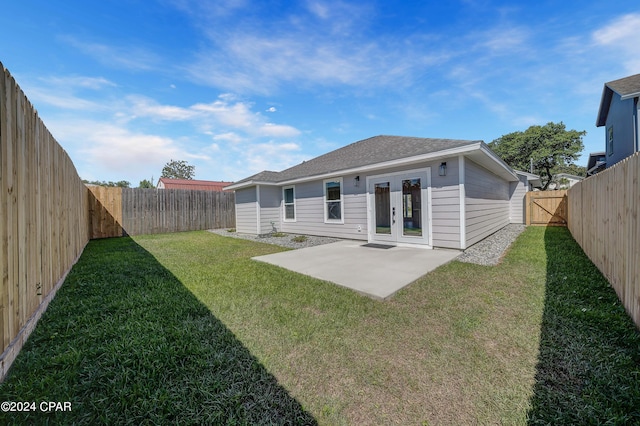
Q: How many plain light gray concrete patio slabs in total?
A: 1